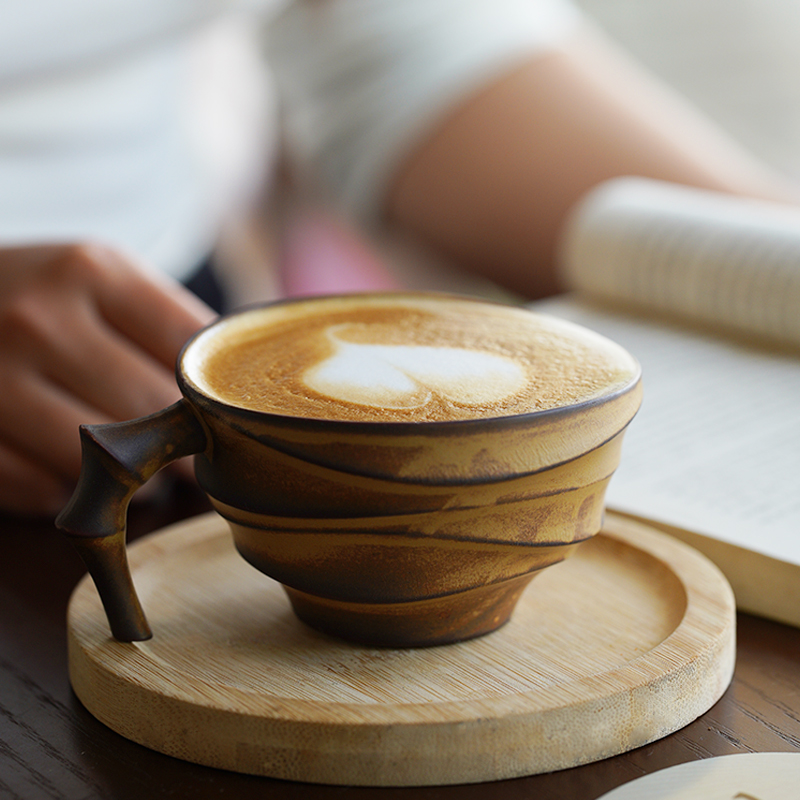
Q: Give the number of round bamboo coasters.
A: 1